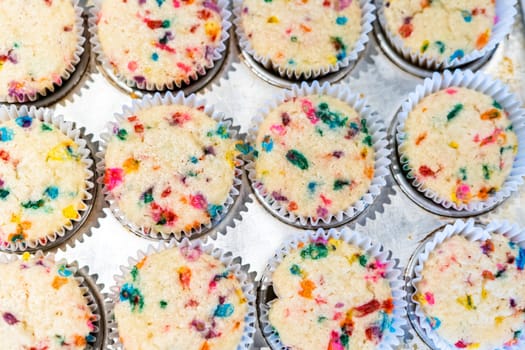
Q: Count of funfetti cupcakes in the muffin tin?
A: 12